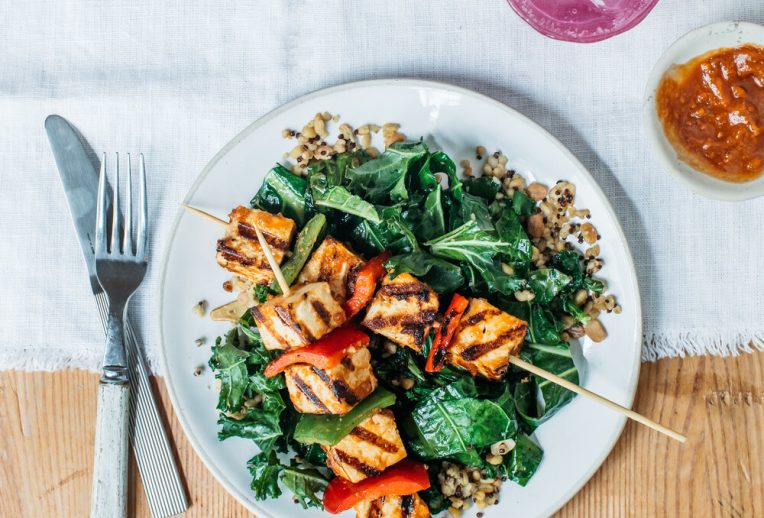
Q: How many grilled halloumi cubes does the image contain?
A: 8